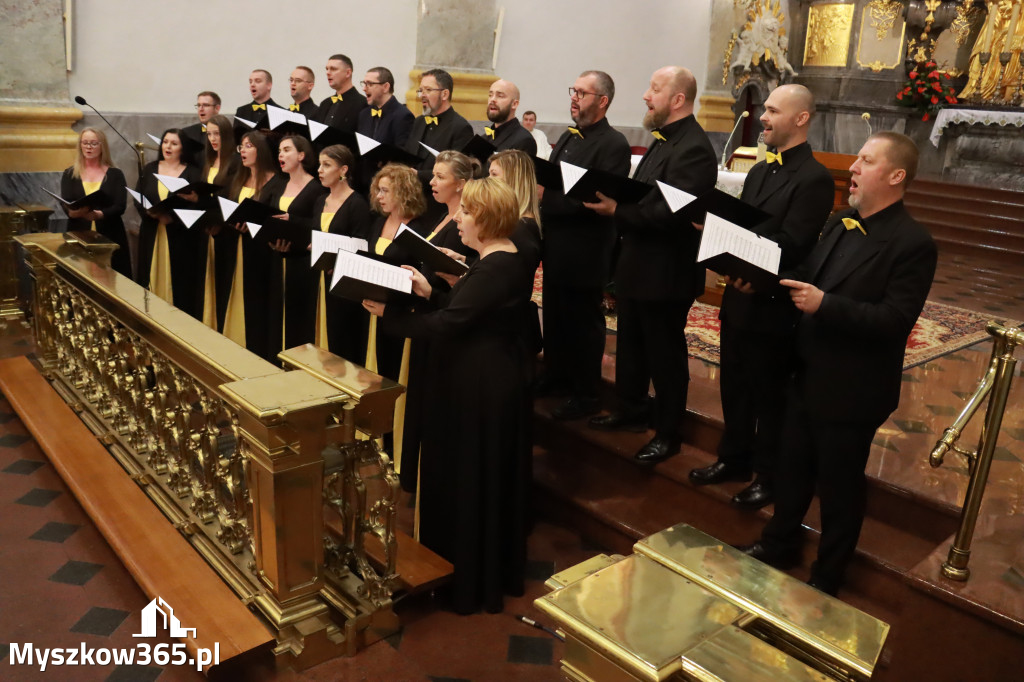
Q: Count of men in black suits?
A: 11